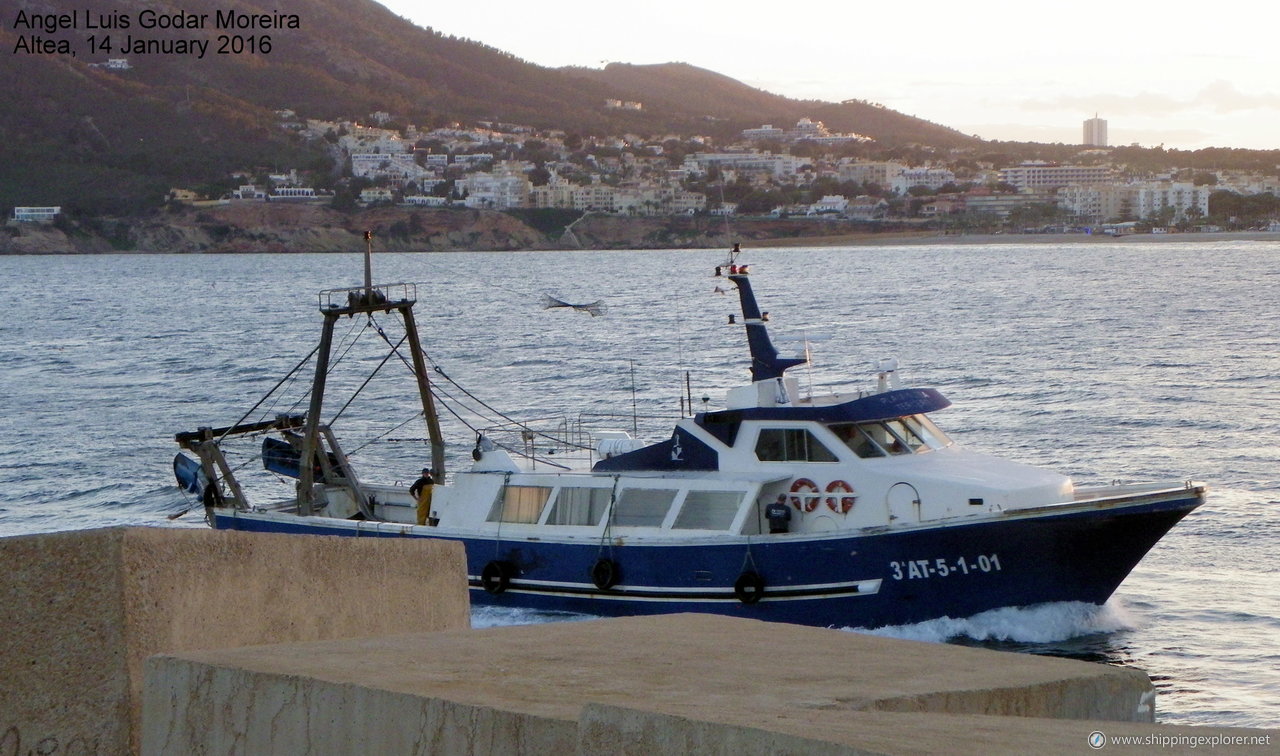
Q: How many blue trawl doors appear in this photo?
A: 2